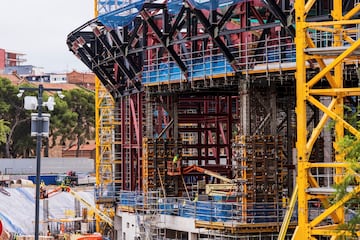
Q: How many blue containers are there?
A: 1